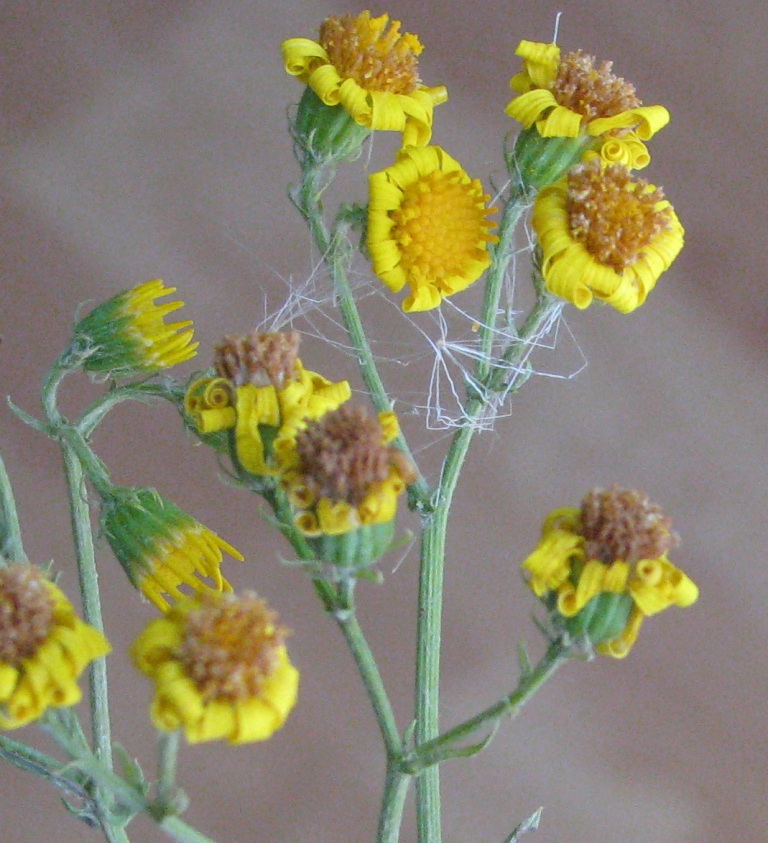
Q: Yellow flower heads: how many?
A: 11